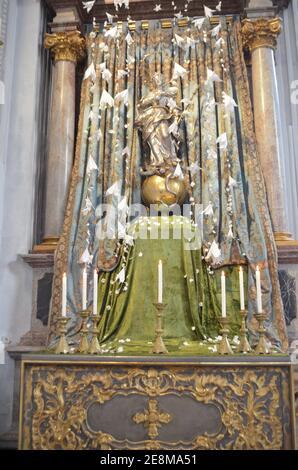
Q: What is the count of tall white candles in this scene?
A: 7